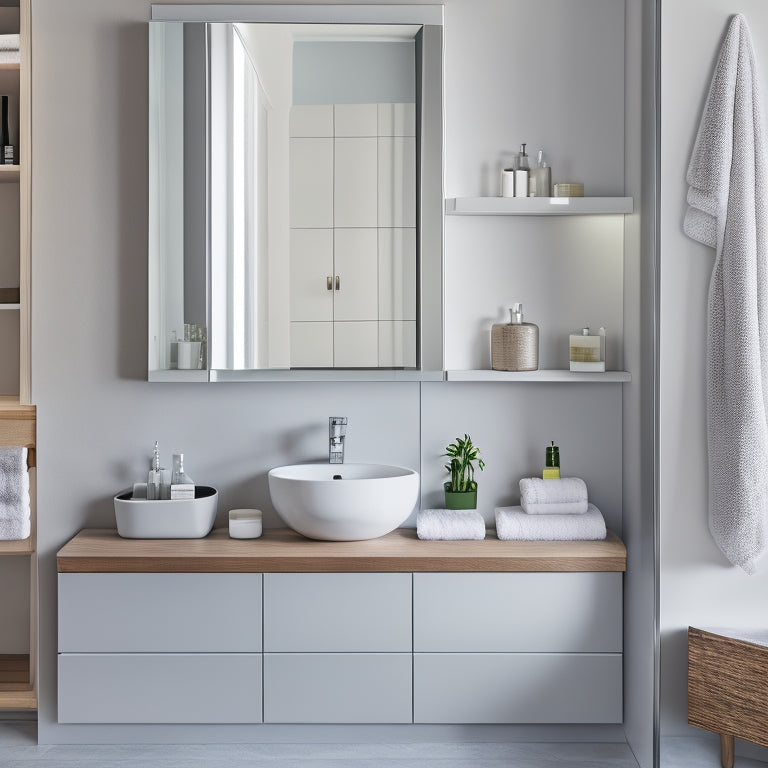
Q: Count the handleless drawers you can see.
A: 6